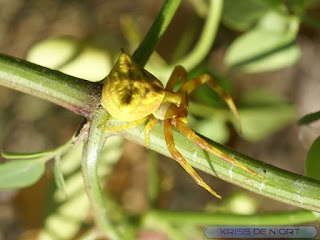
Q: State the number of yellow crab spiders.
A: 1